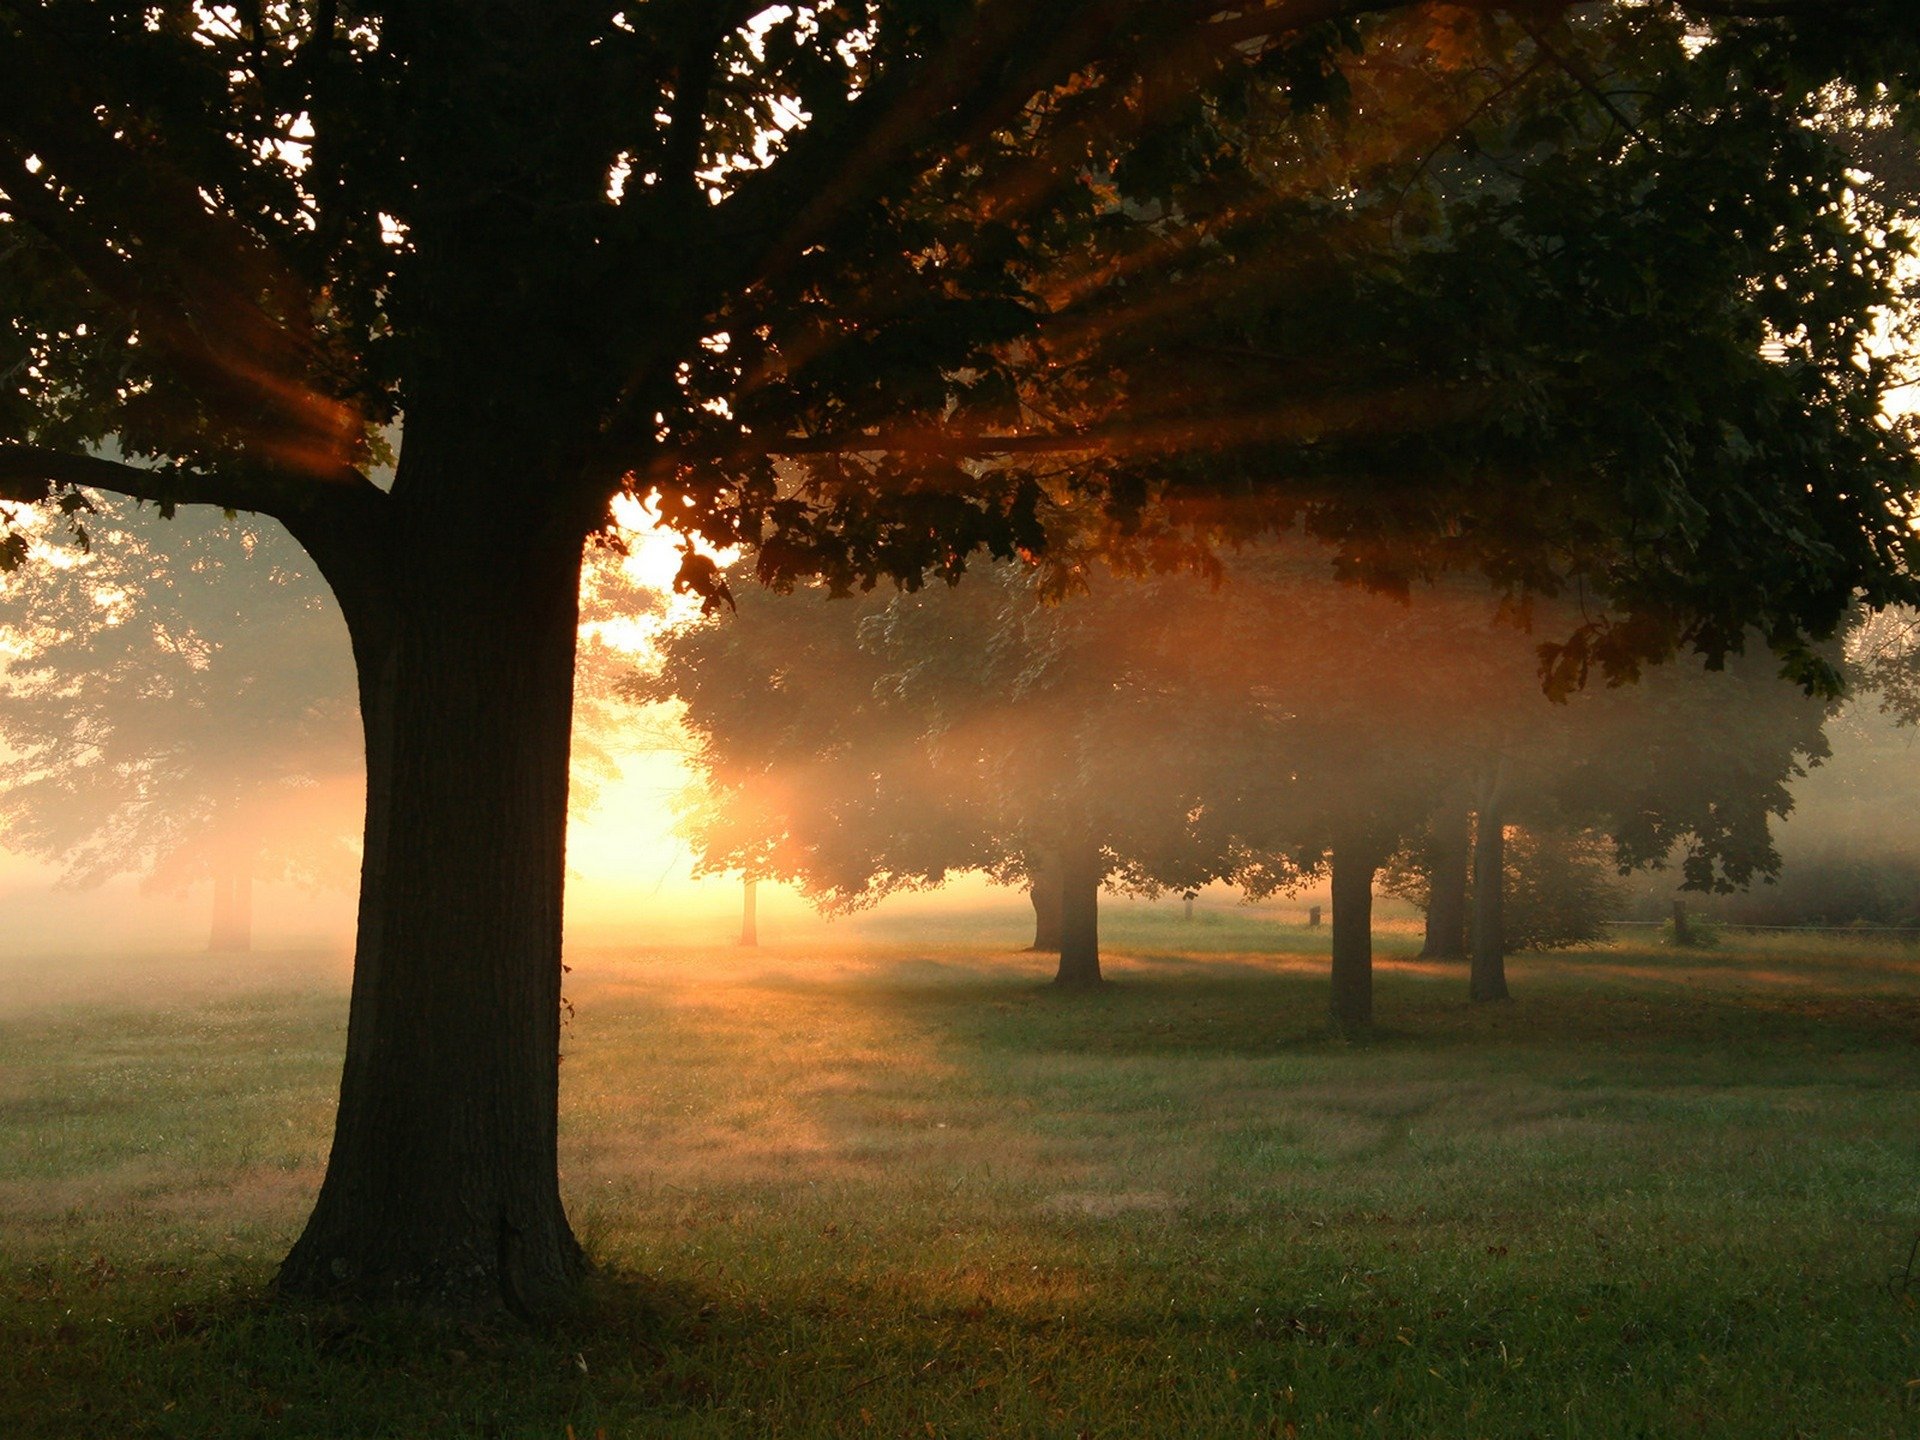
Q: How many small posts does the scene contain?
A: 3